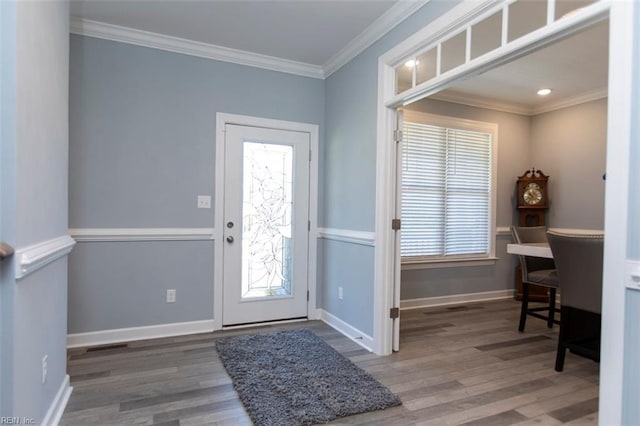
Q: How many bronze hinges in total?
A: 2